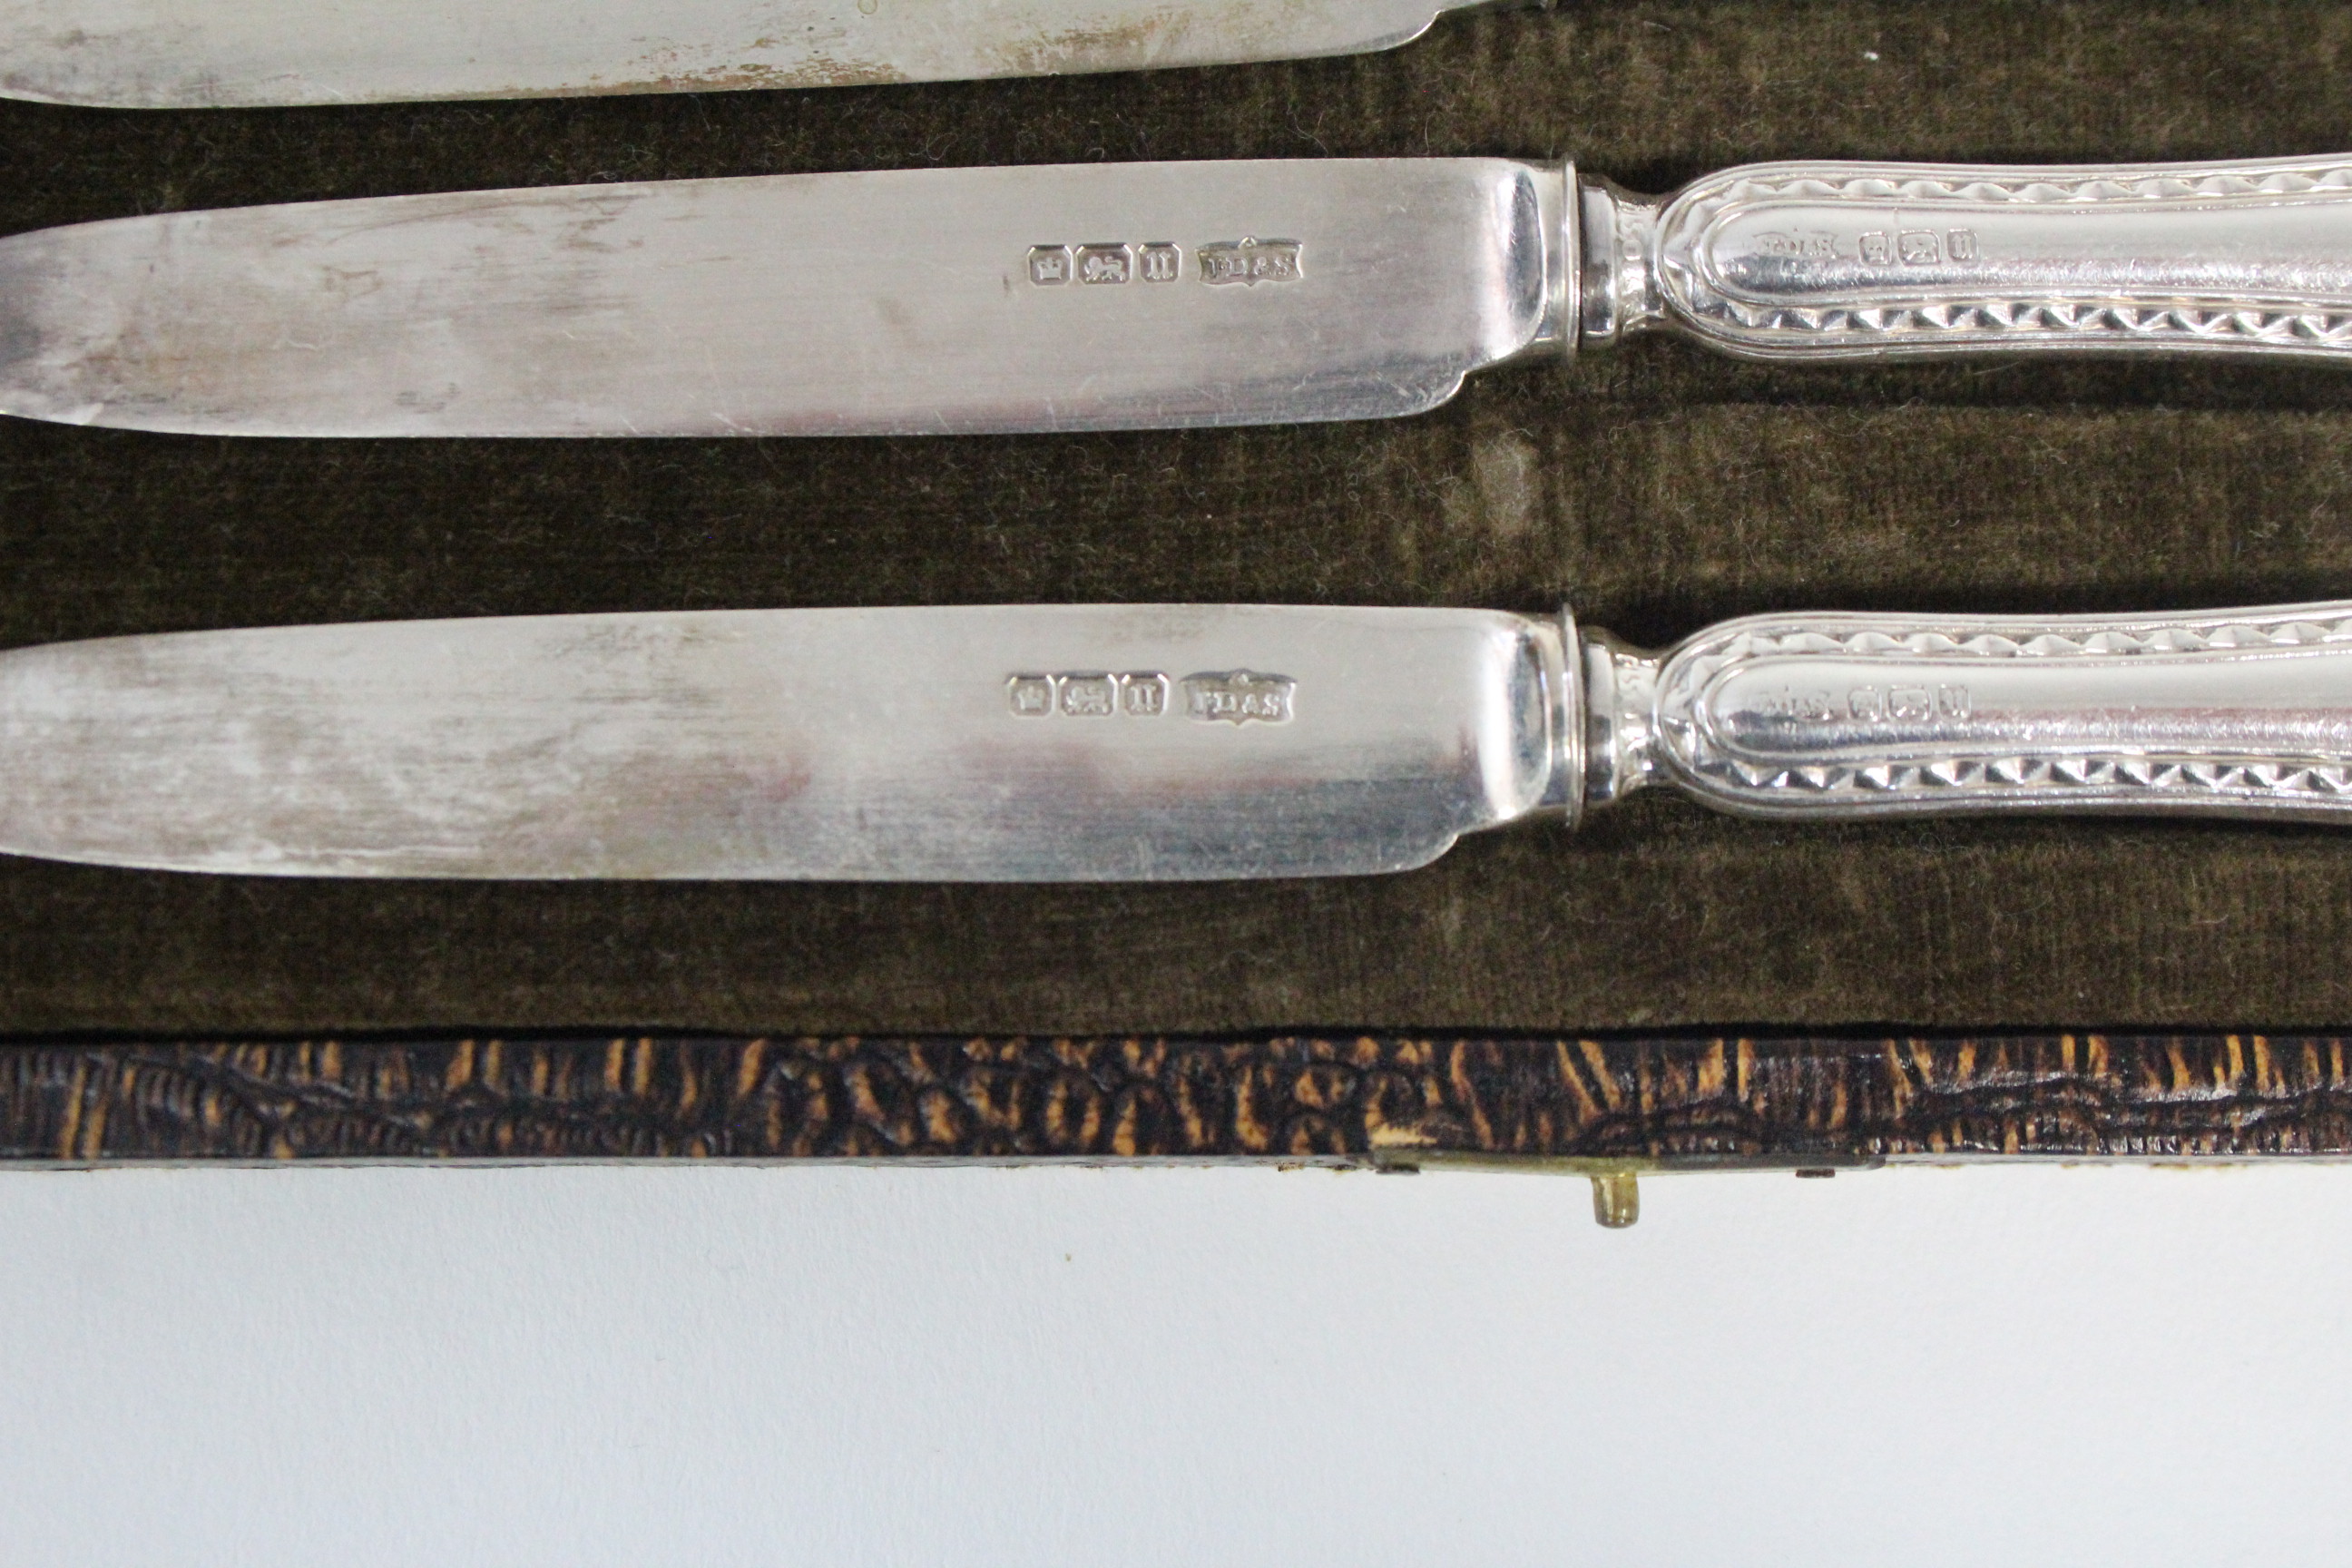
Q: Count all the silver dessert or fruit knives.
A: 3